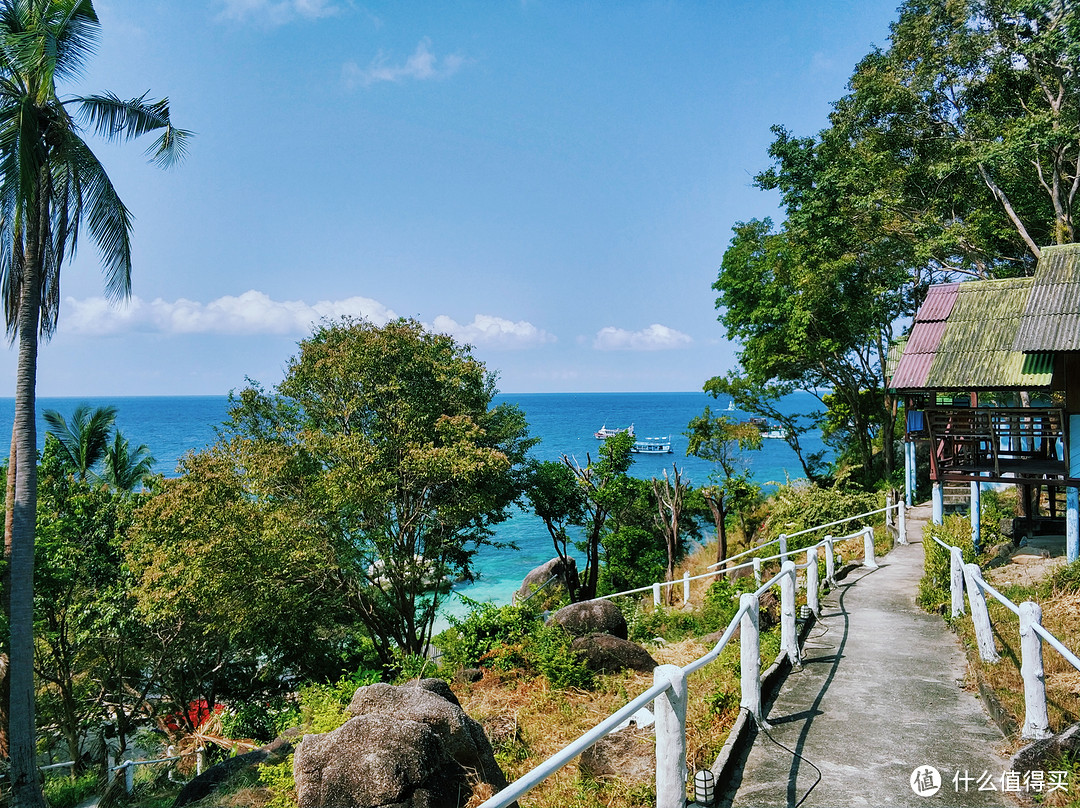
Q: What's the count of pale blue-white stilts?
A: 5